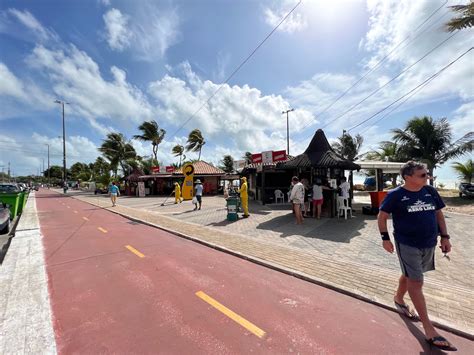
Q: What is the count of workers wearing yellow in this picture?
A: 2